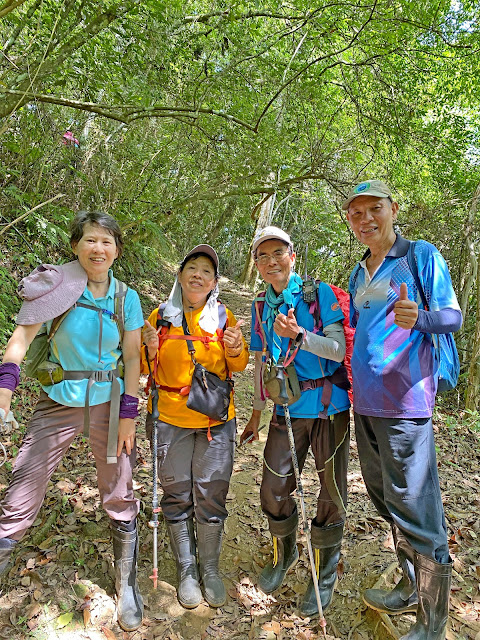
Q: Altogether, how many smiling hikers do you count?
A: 4